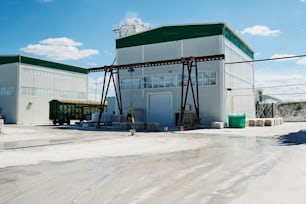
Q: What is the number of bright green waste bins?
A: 1